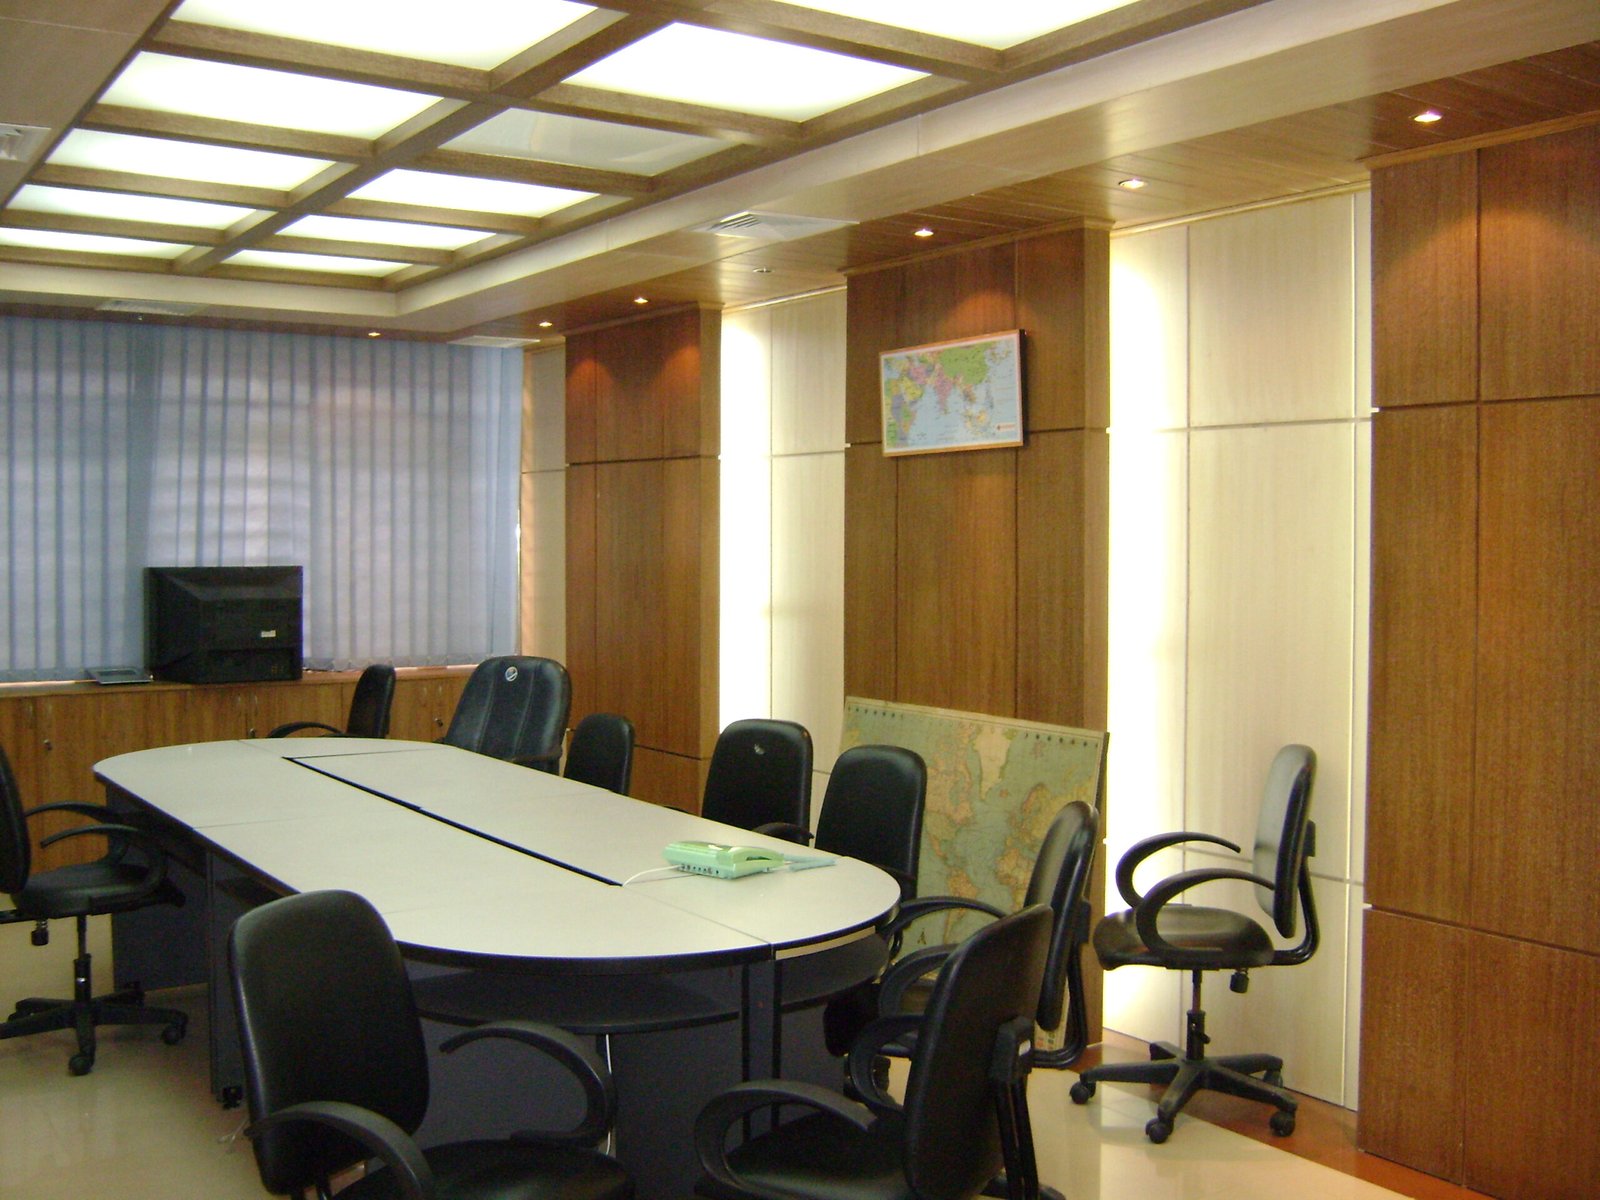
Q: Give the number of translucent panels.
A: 11